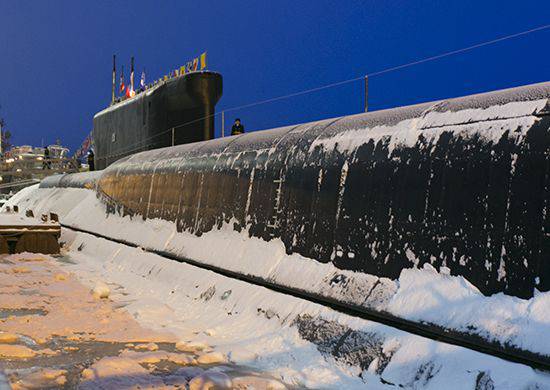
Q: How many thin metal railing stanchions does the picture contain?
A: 3